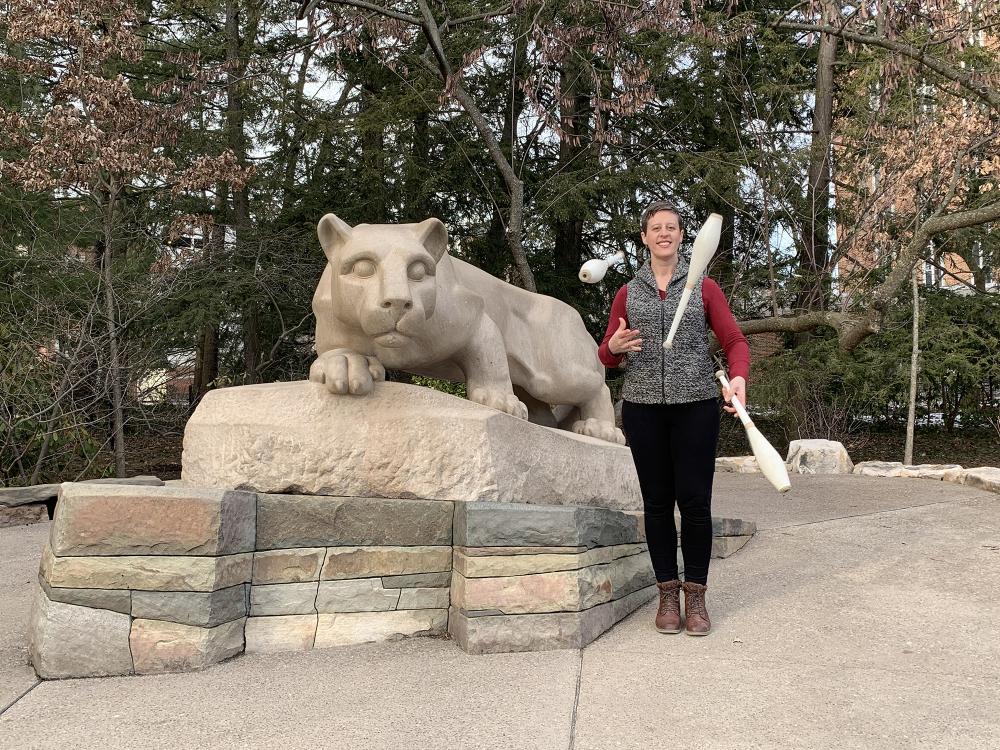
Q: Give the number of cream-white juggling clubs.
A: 3